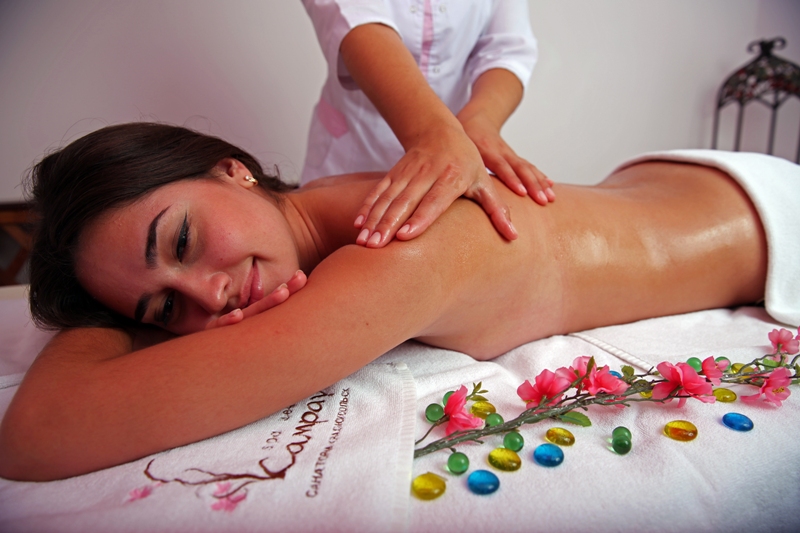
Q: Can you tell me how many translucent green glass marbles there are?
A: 9